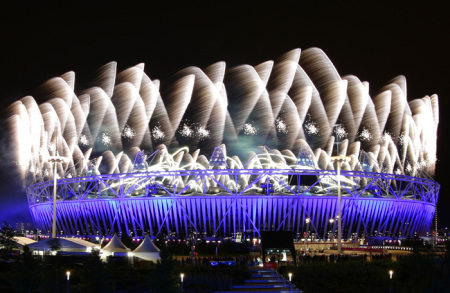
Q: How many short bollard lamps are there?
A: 4